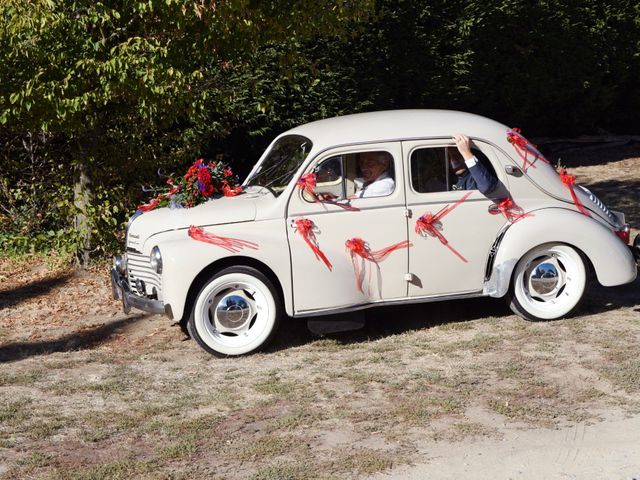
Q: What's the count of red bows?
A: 8